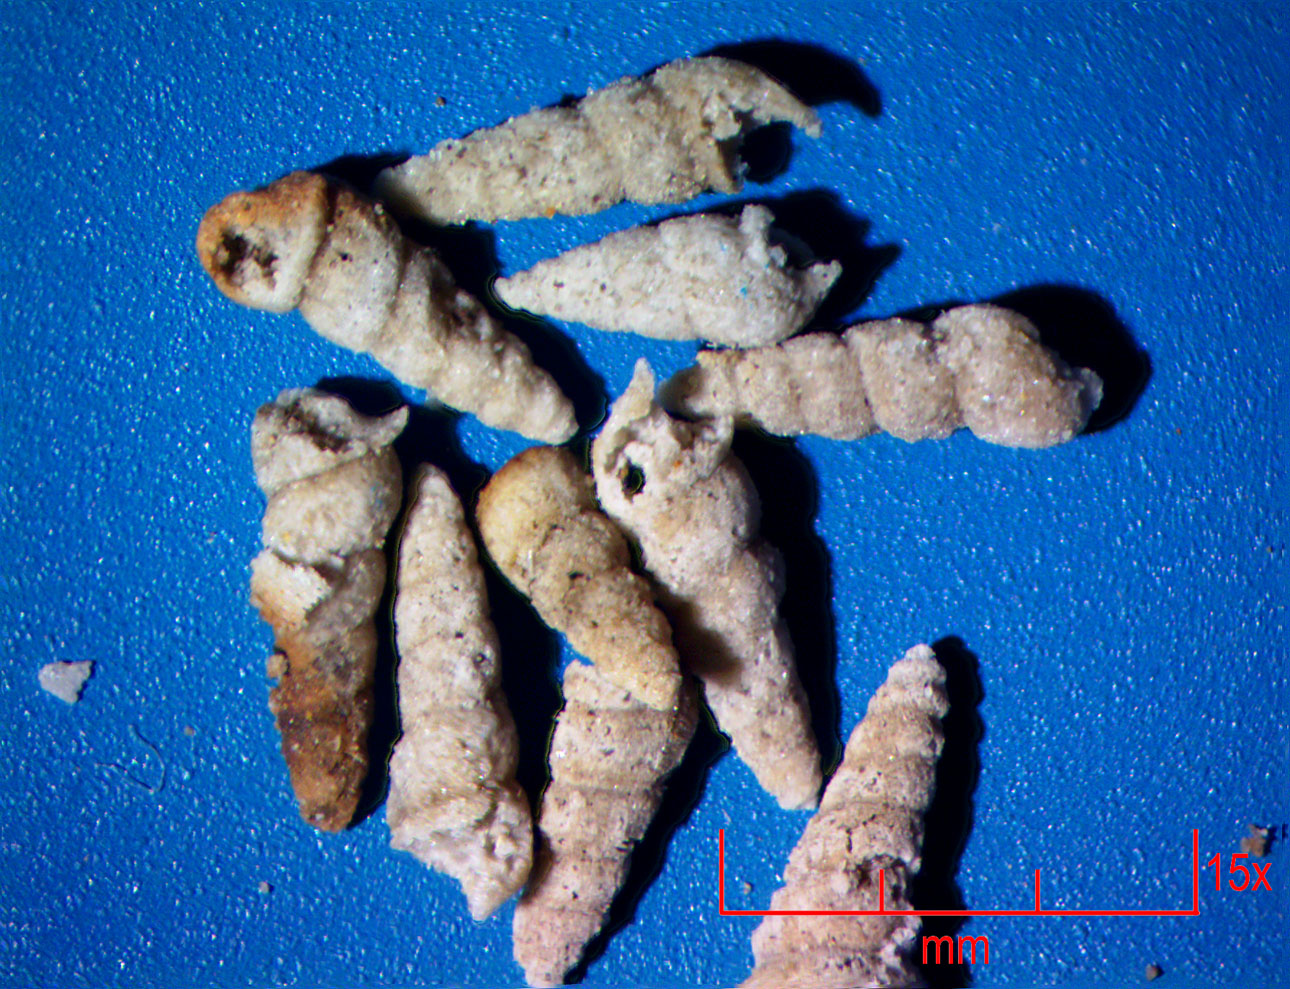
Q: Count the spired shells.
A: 10